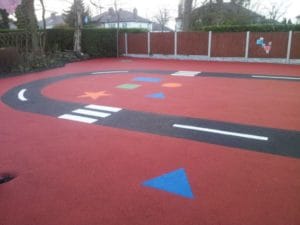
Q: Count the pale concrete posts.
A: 6